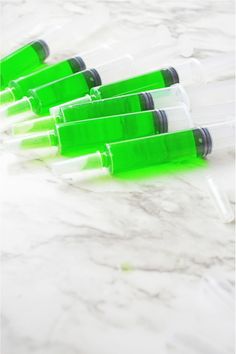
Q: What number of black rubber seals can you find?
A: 7